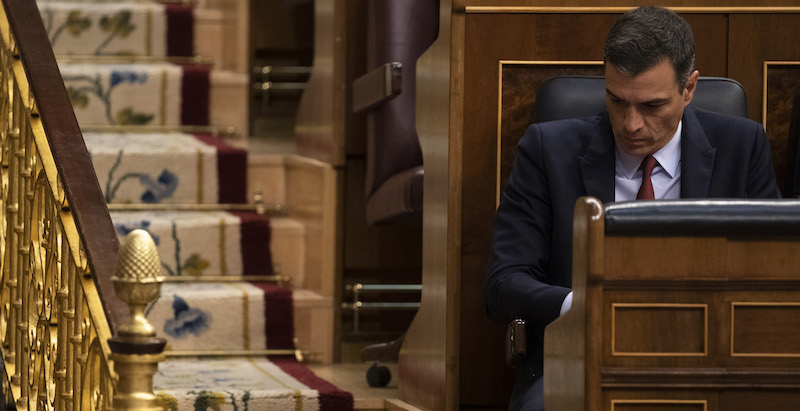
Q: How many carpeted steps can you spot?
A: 6